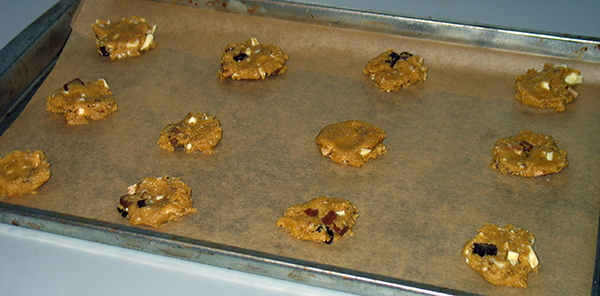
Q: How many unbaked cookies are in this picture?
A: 12